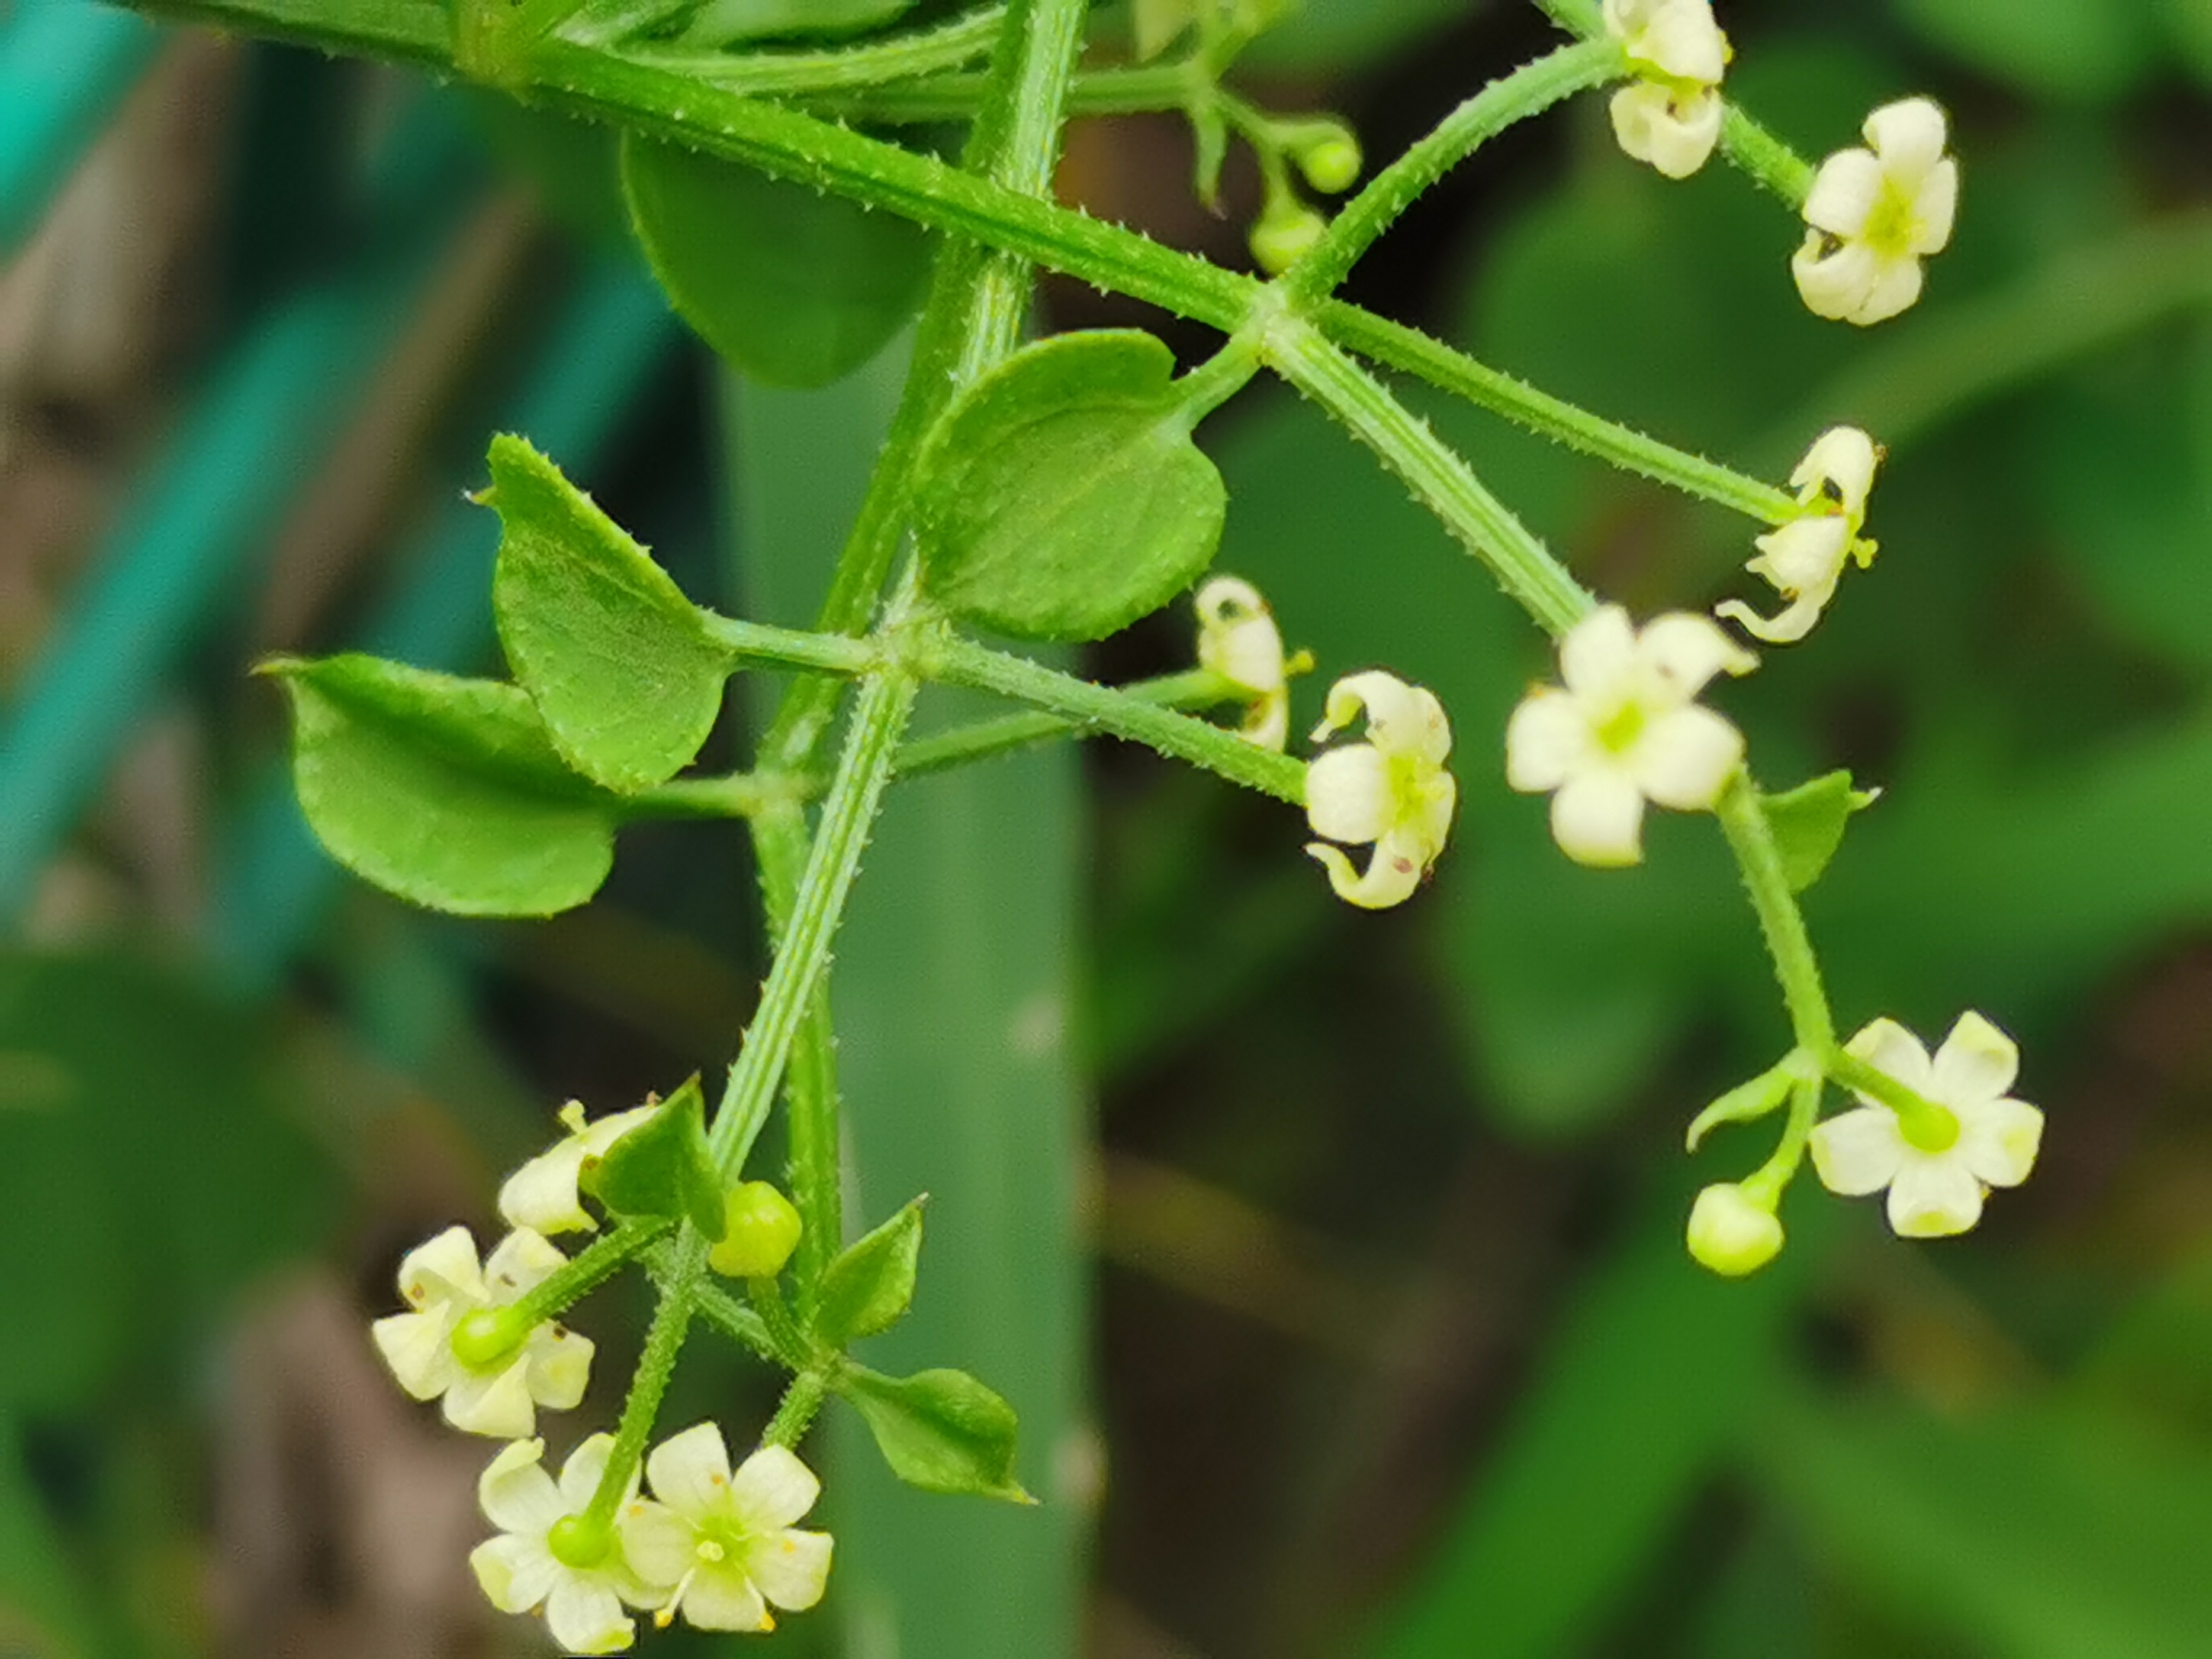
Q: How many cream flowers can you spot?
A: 11